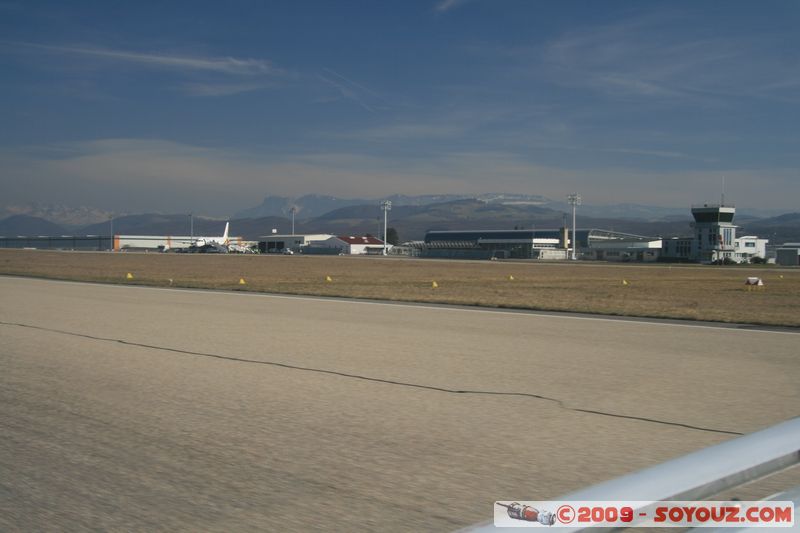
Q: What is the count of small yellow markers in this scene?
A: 6